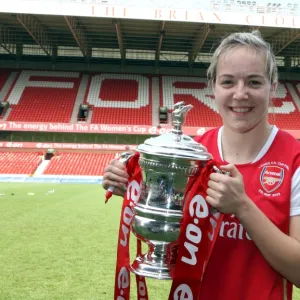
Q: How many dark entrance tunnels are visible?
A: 4